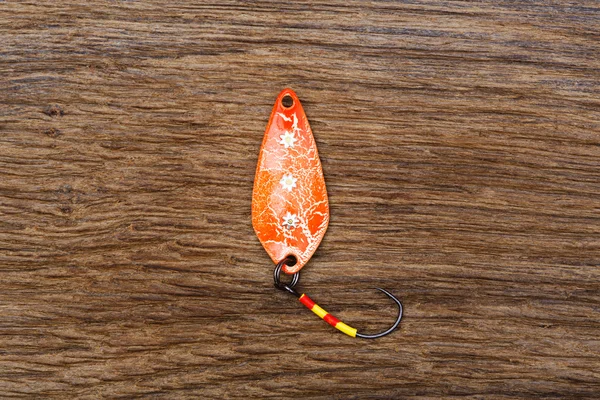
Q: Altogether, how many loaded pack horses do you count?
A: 0